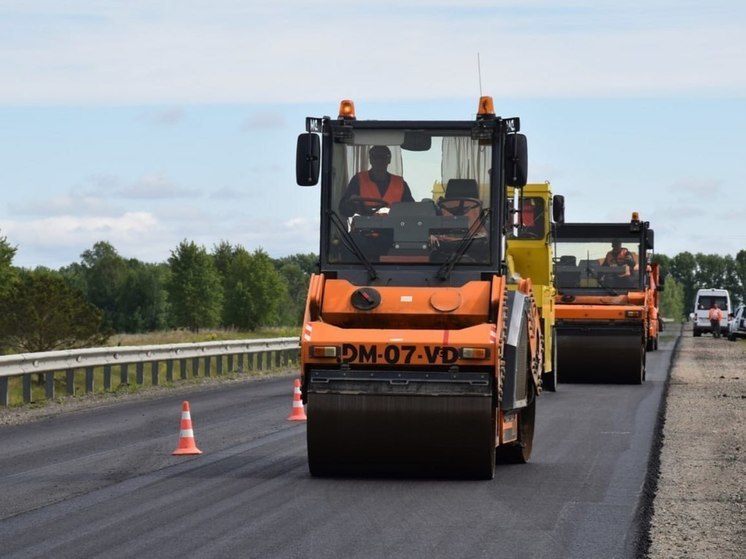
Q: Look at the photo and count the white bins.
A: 0